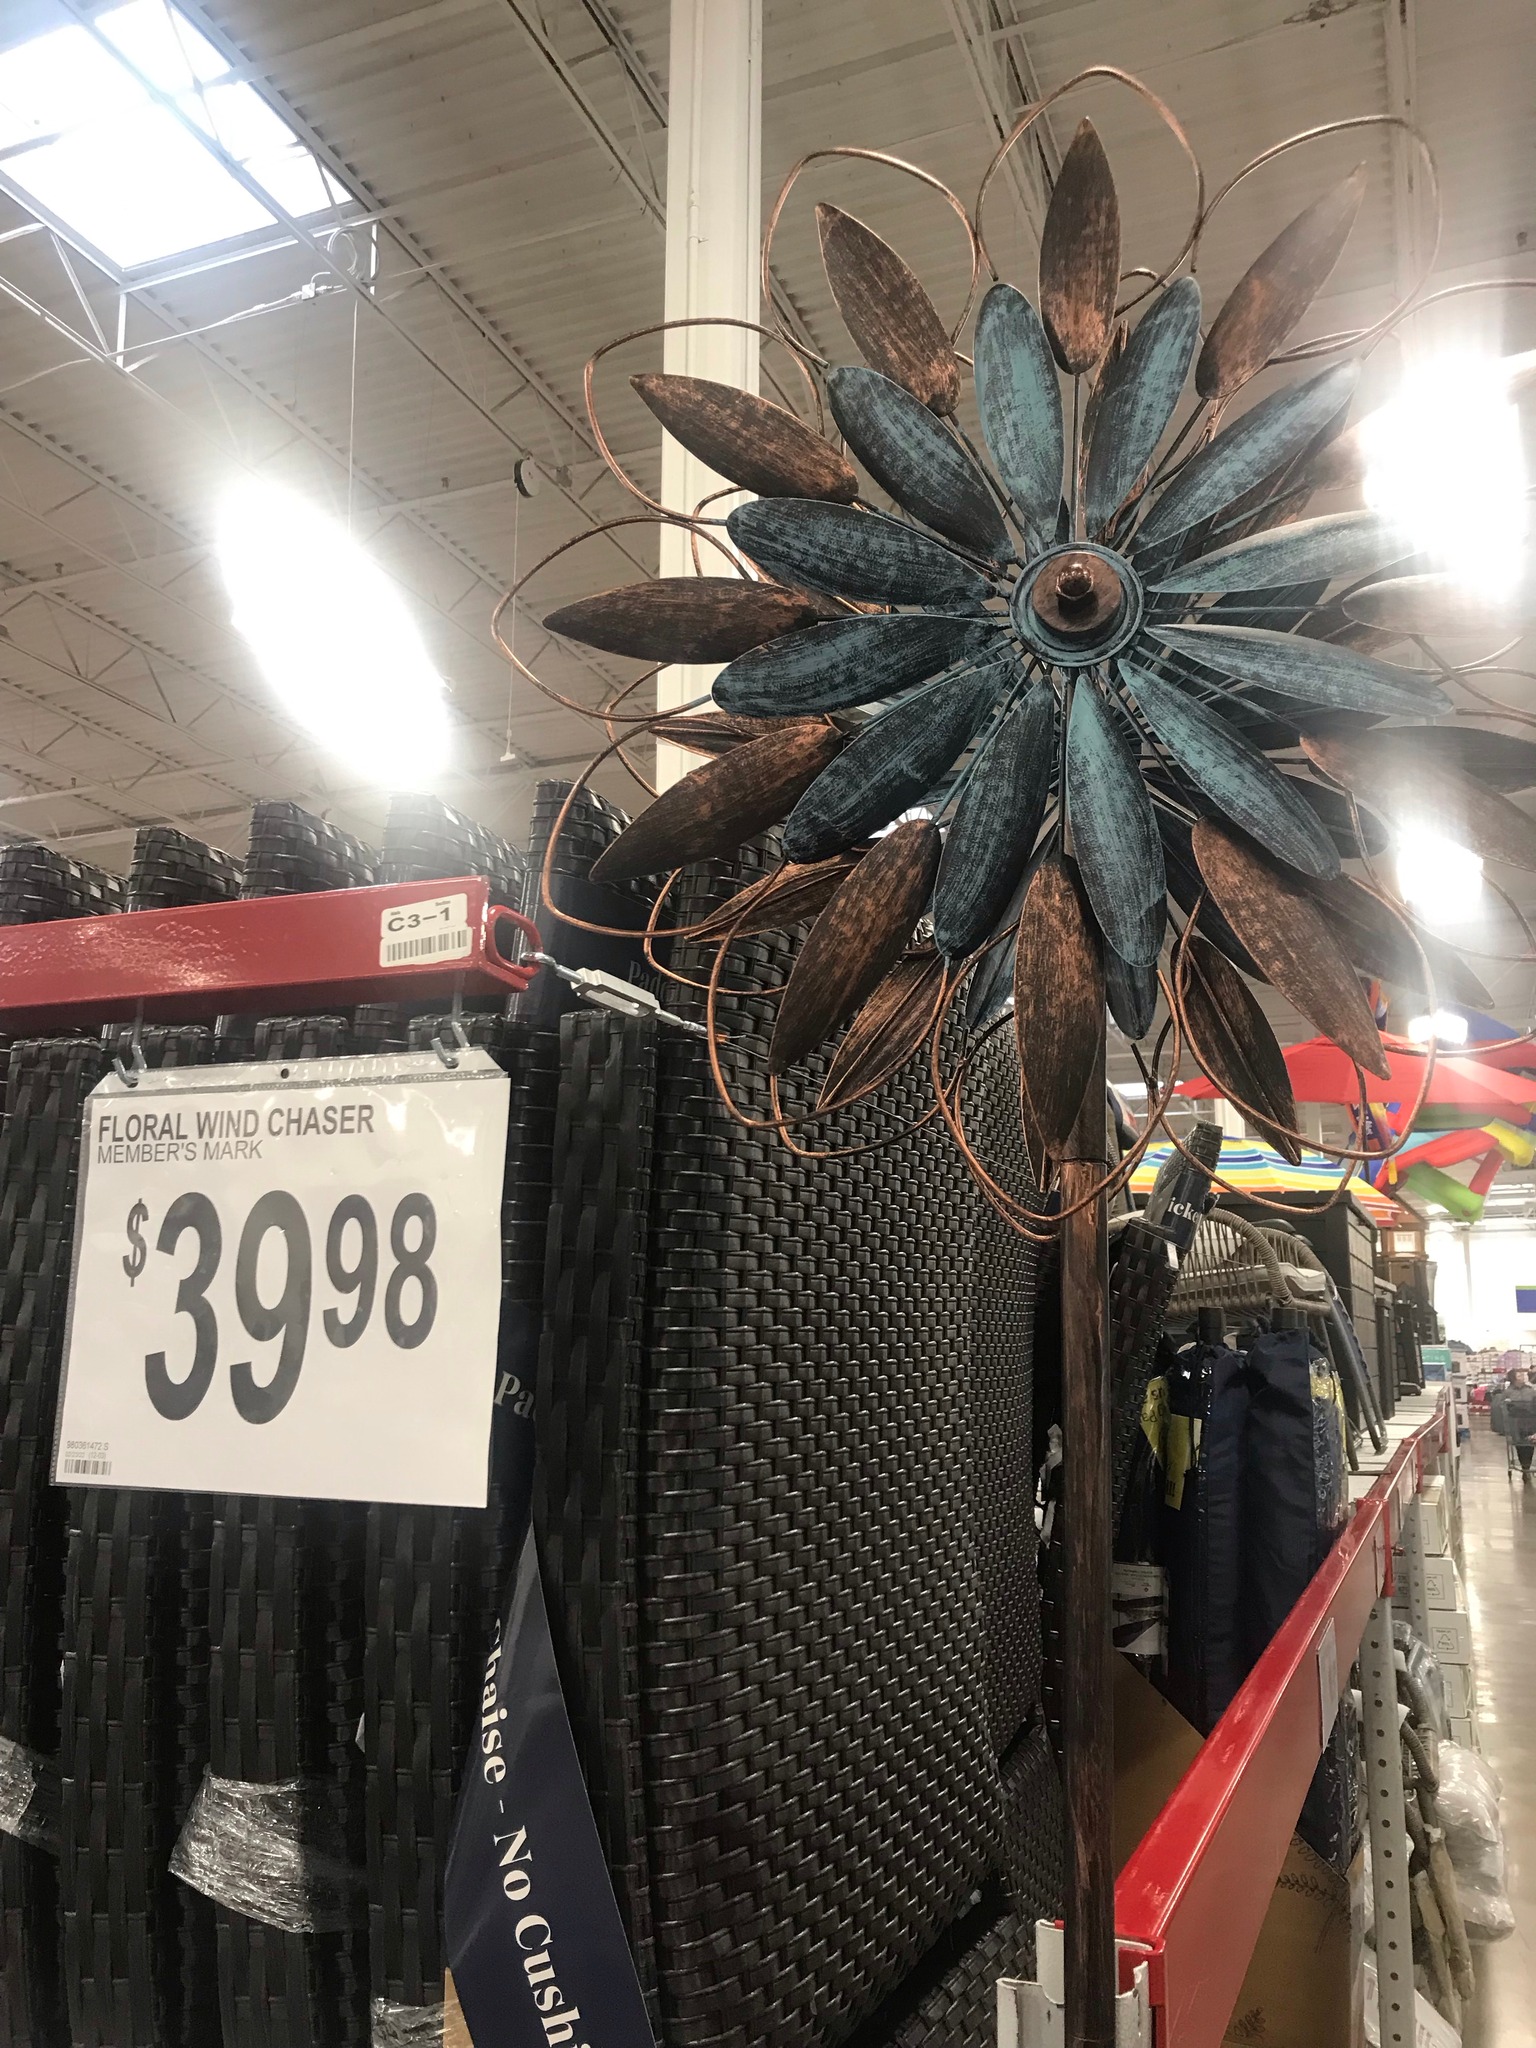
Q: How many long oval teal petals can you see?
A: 12